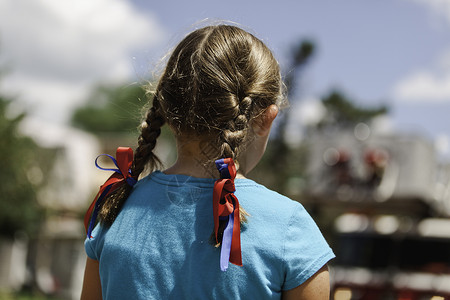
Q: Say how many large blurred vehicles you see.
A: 1